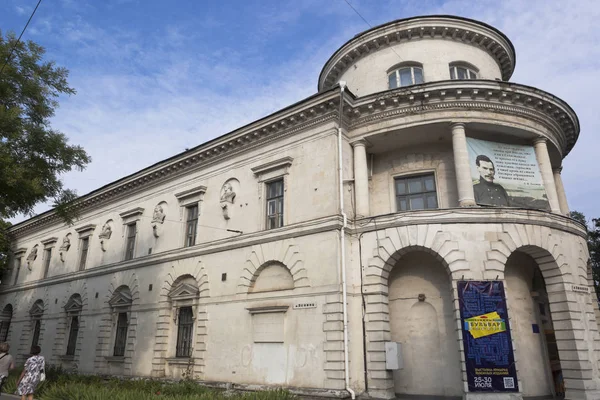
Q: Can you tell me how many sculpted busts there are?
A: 5